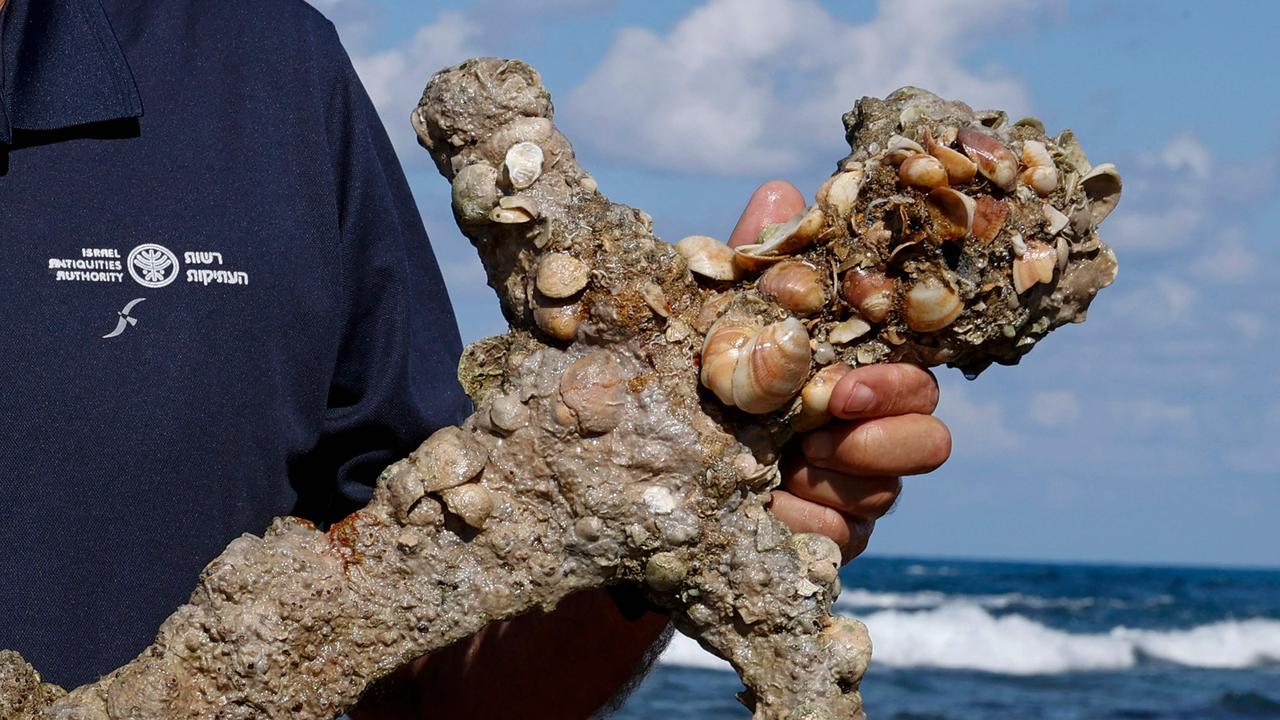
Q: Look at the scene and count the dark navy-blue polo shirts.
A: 1